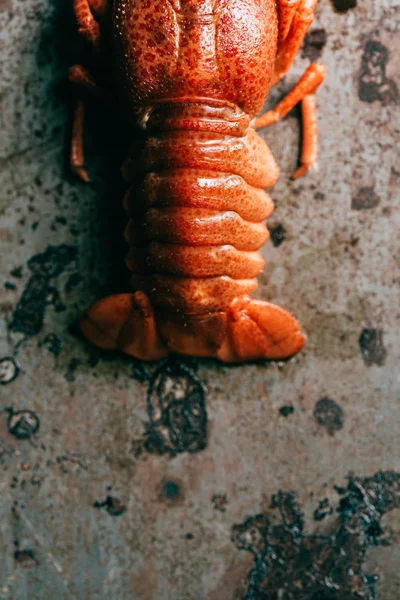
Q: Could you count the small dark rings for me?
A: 2